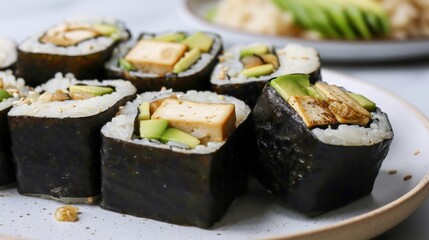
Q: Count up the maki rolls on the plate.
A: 8